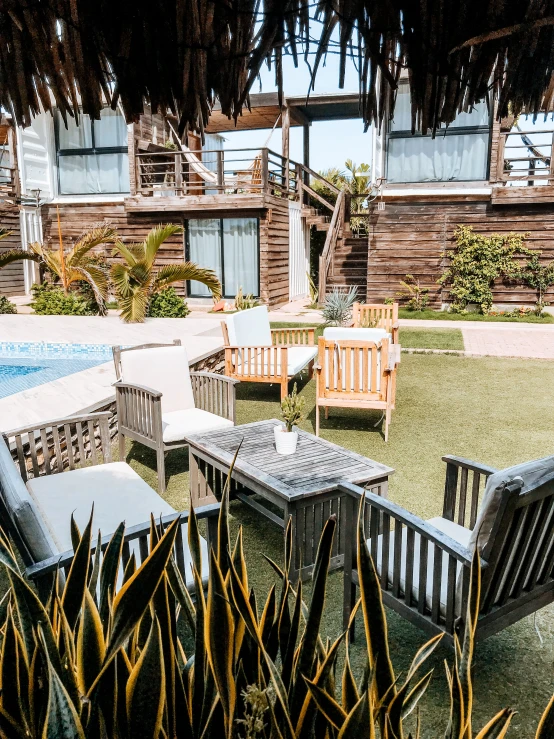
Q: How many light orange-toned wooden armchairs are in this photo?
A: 3